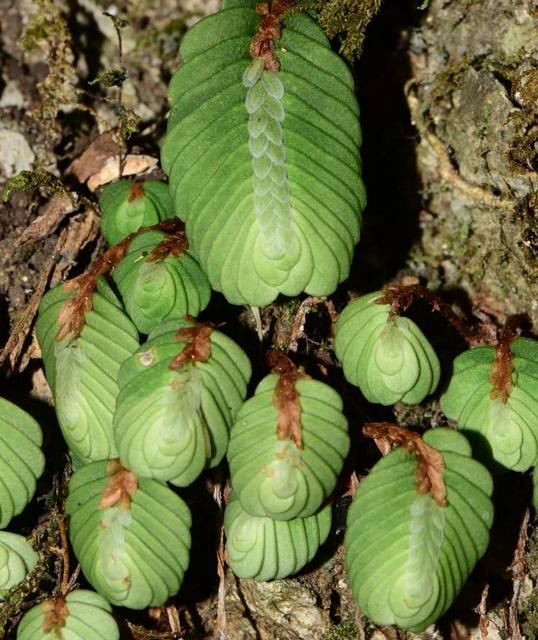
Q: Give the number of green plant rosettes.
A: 14